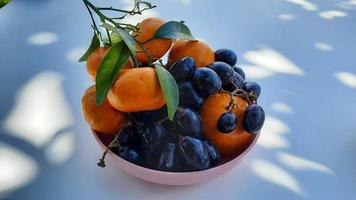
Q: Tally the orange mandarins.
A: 6